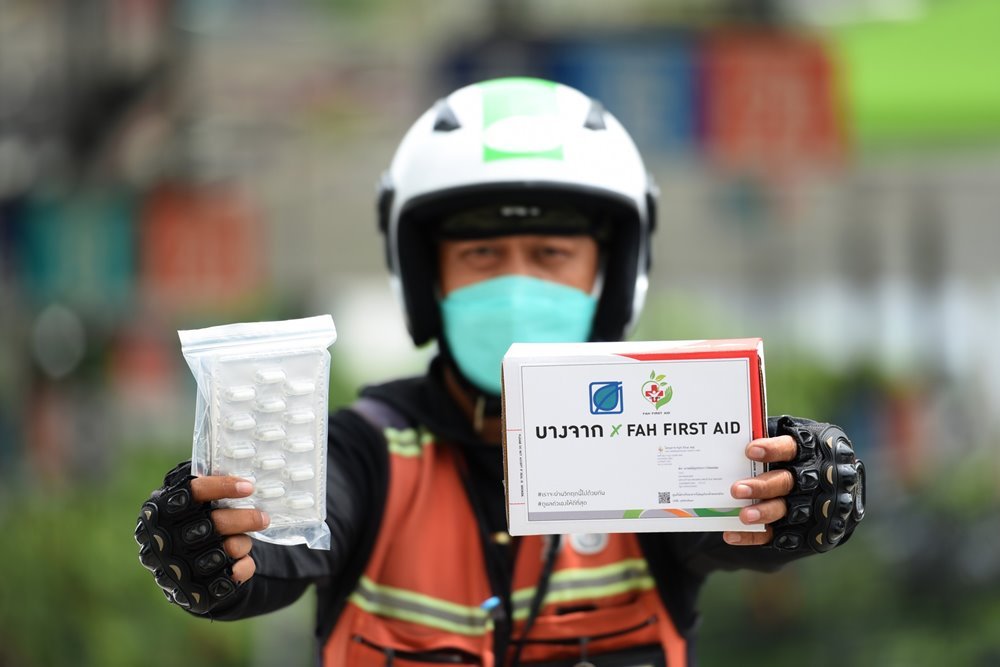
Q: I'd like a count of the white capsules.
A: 15